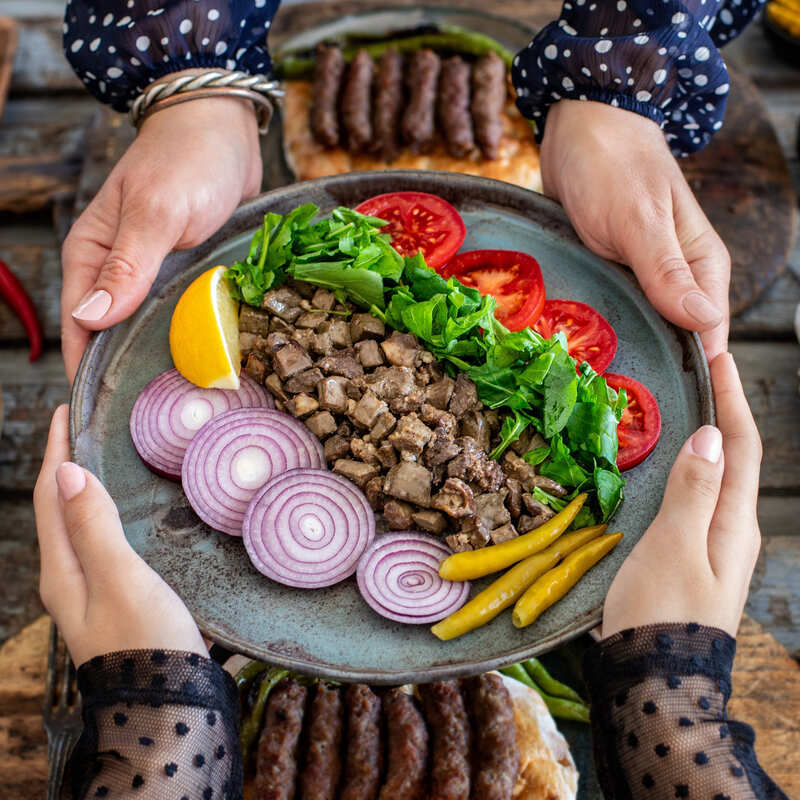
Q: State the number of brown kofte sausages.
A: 12